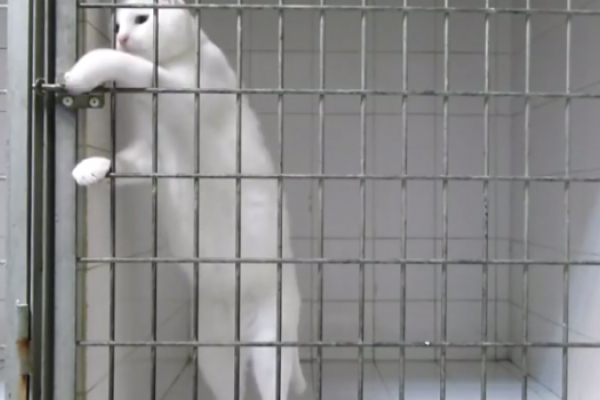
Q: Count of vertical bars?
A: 12